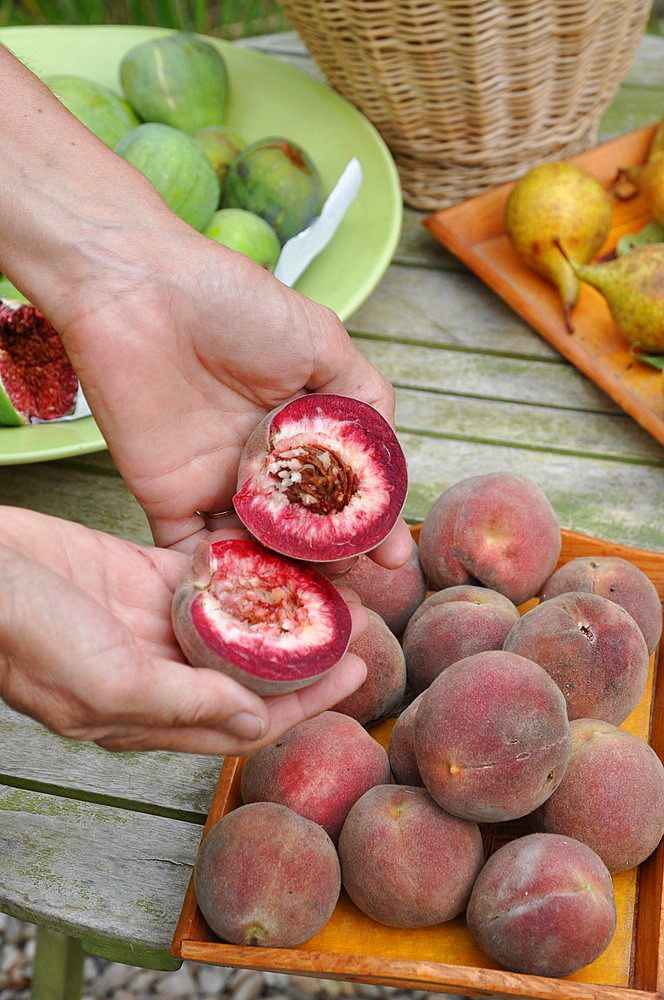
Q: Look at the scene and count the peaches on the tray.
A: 13